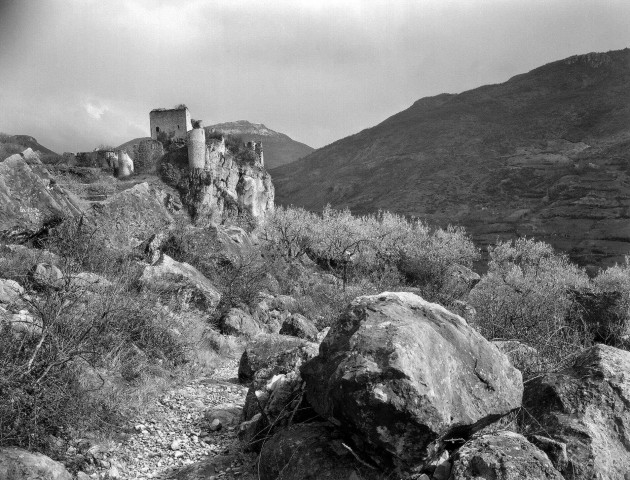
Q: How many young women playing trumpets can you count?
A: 0